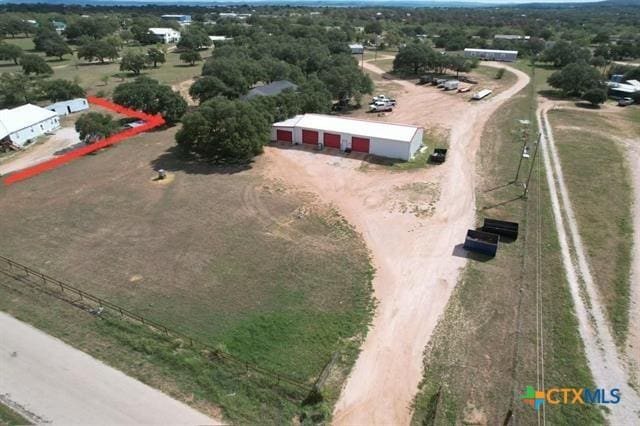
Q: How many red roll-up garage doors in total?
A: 4